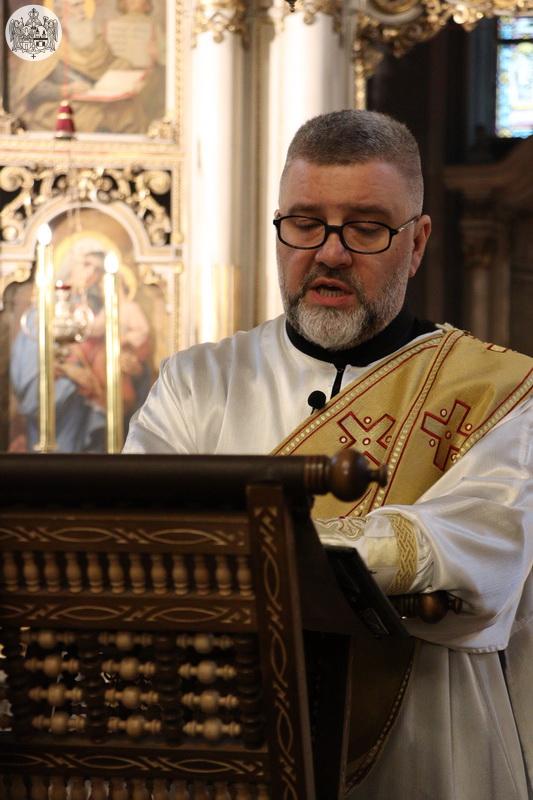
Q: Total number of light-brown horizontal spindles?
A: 12